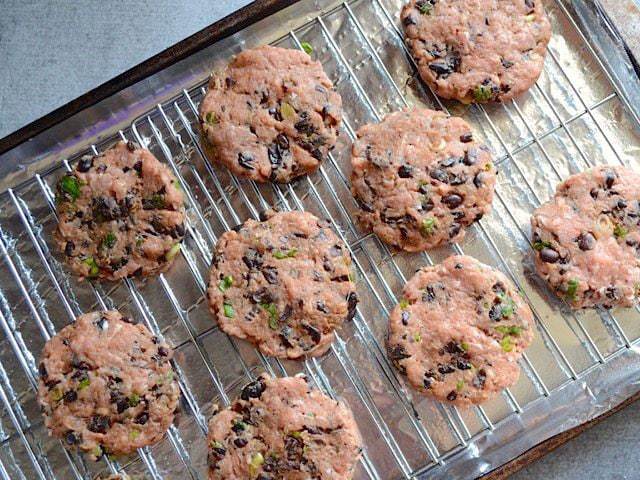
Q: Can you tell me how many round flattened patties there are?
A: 9